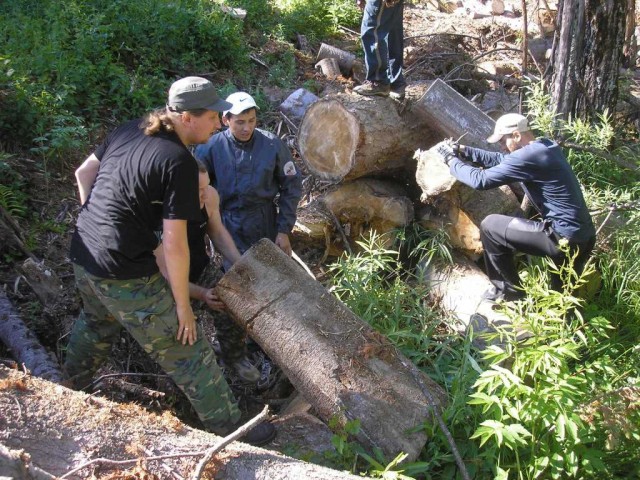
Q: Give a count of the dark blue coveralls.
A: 1